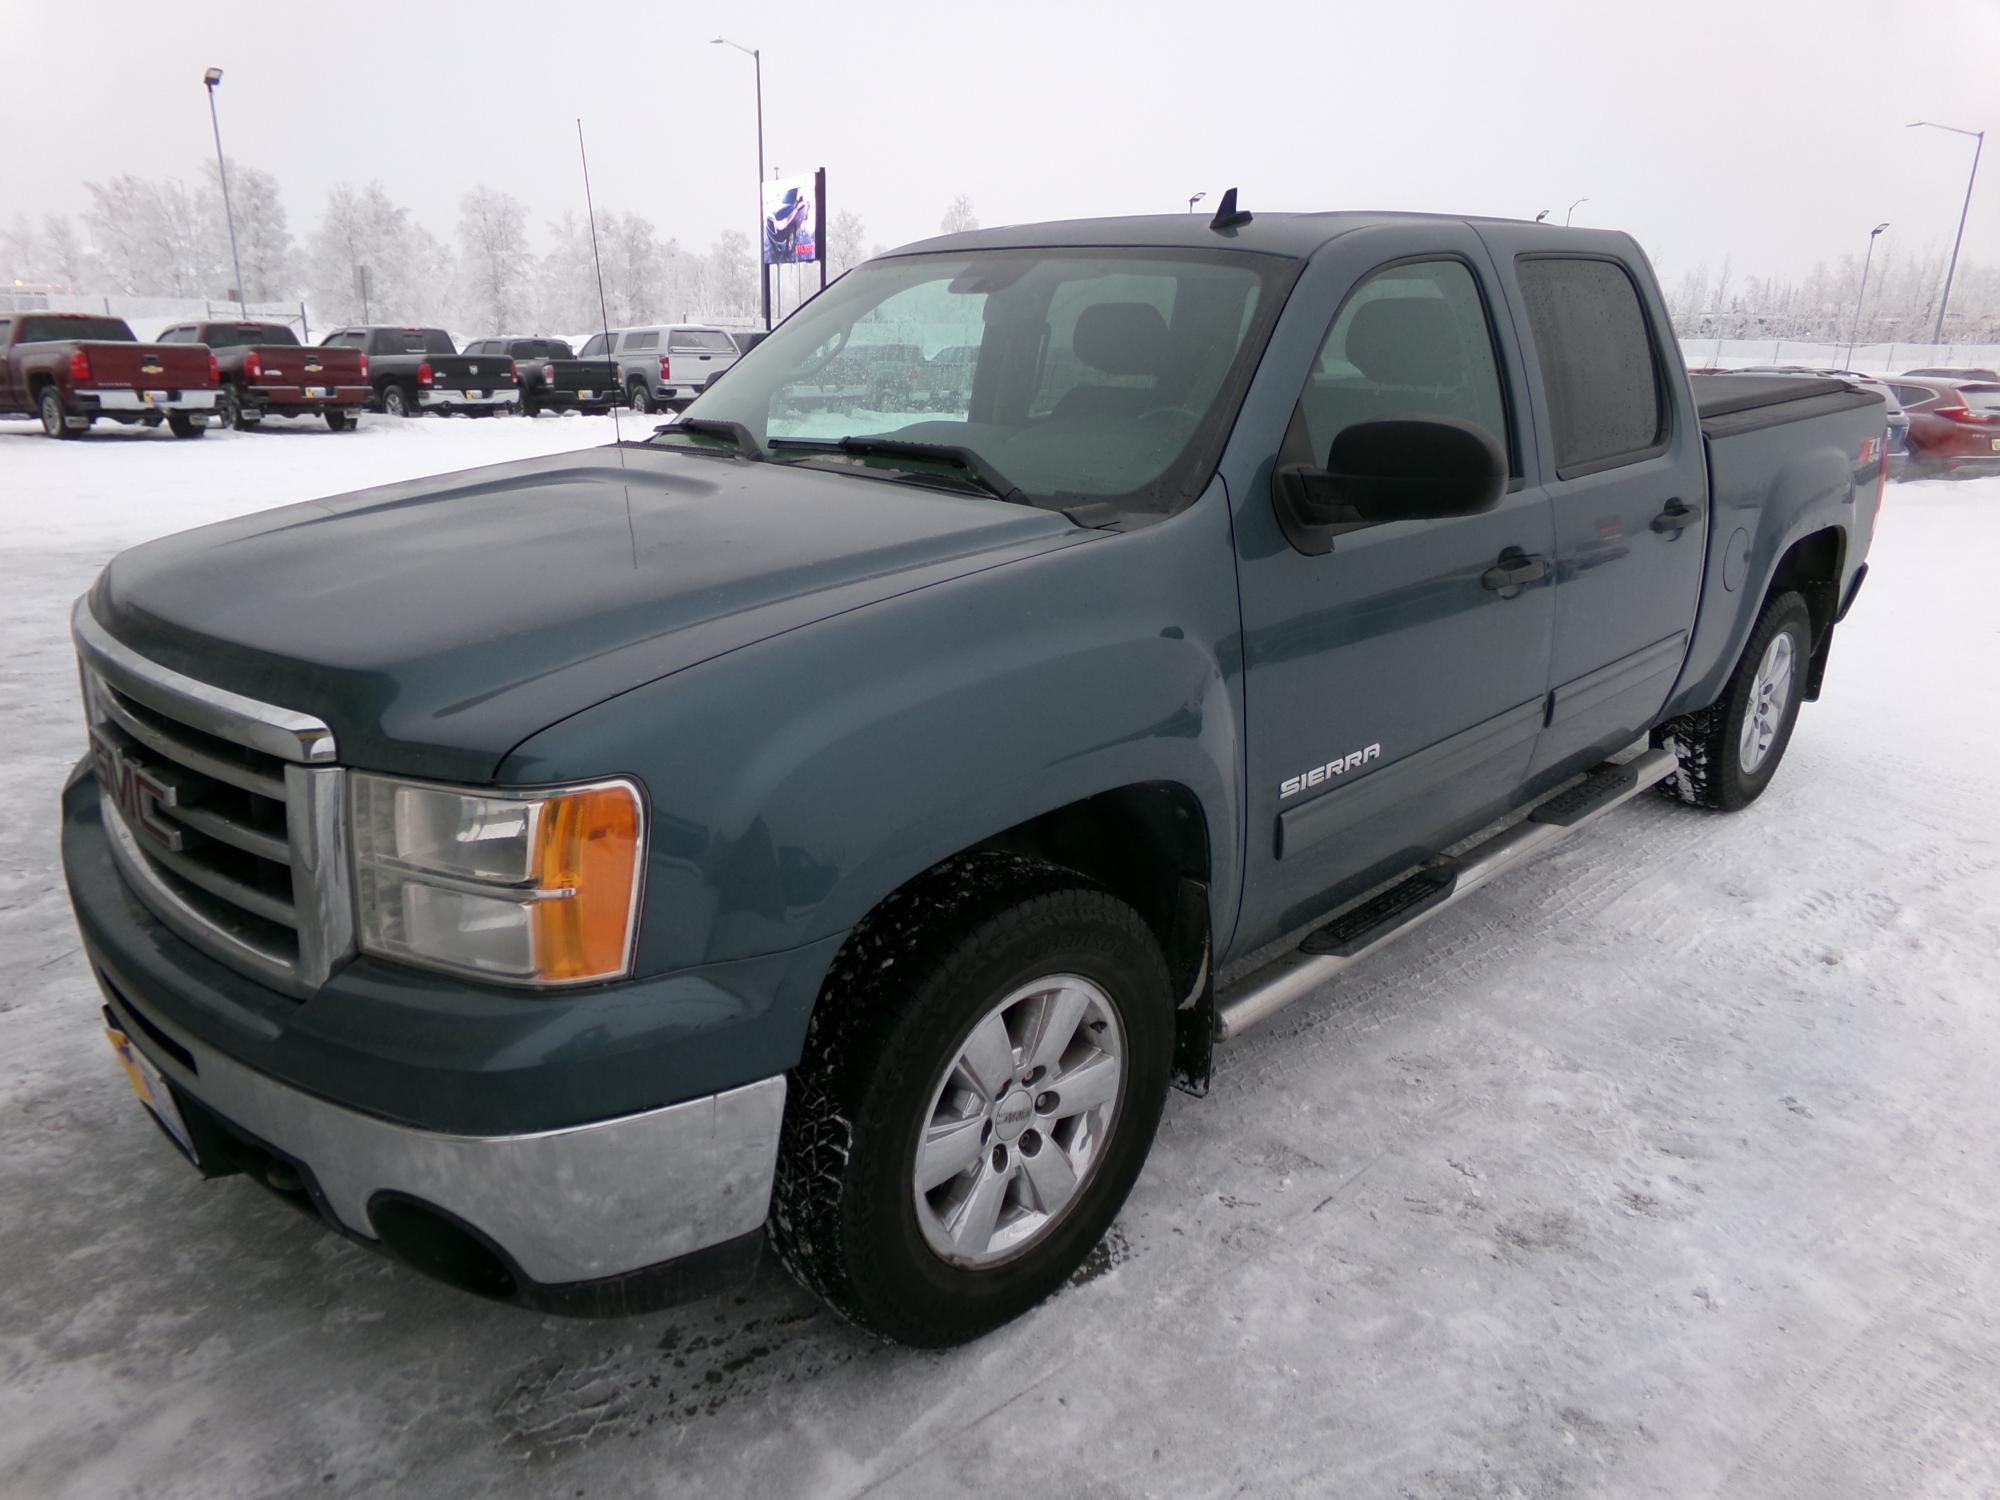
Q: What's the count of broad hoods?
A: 1